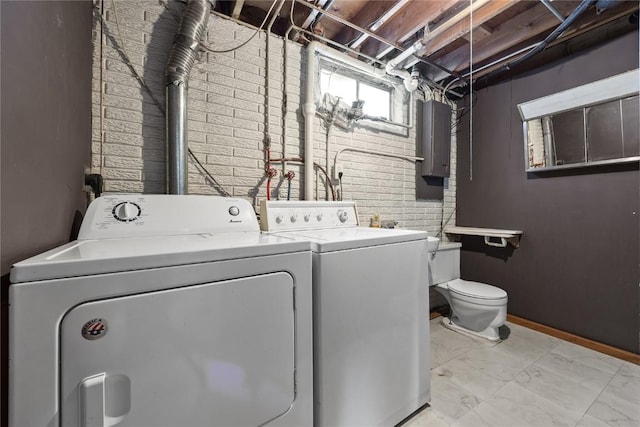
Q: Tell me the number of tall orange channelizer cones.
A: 0